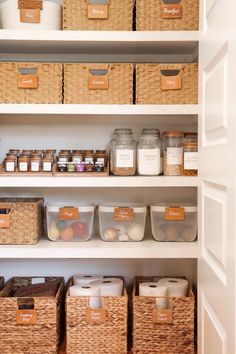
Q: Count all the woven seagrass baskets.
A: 9